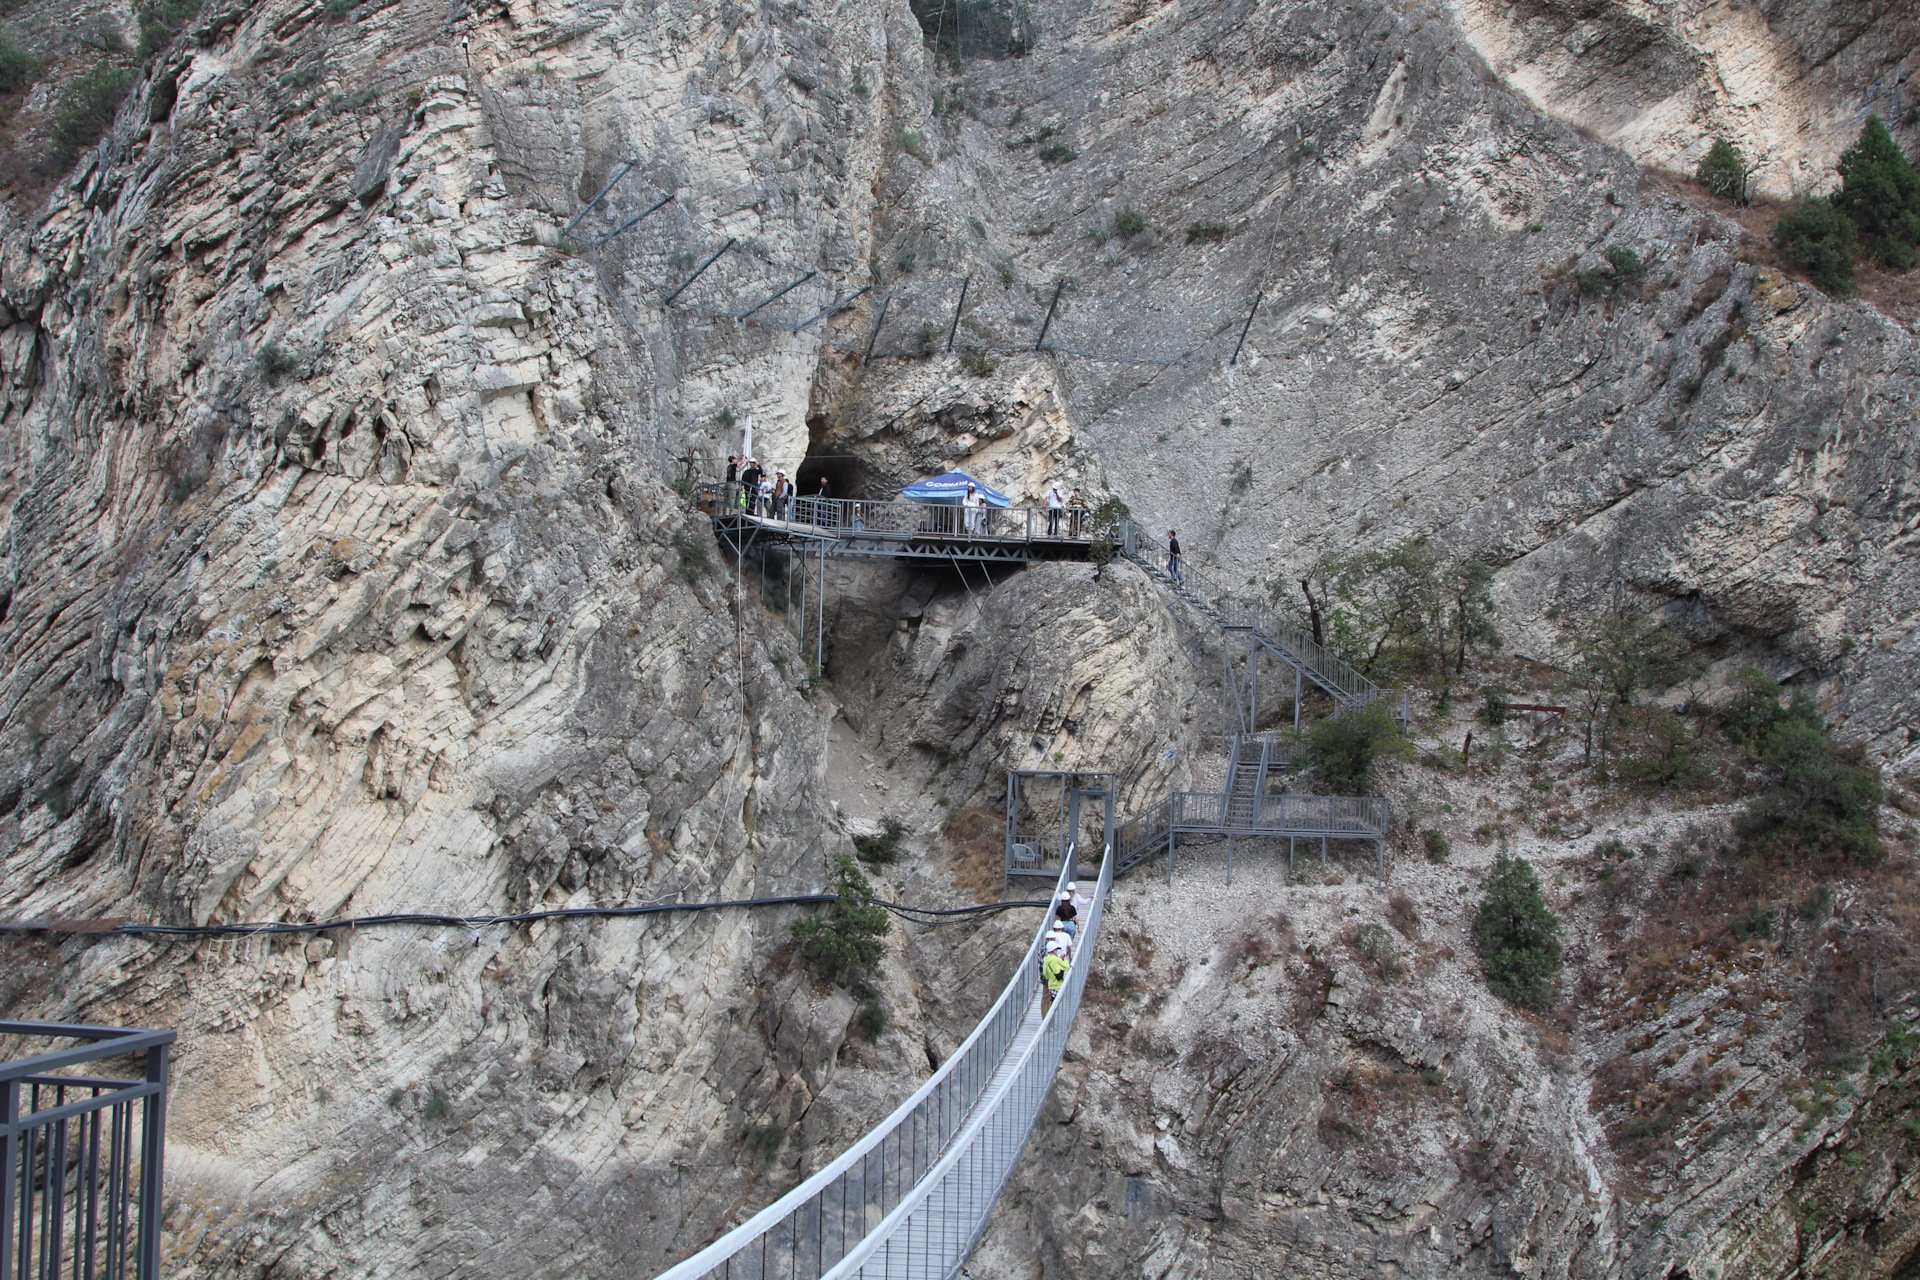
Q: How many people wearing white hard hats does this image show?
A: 11